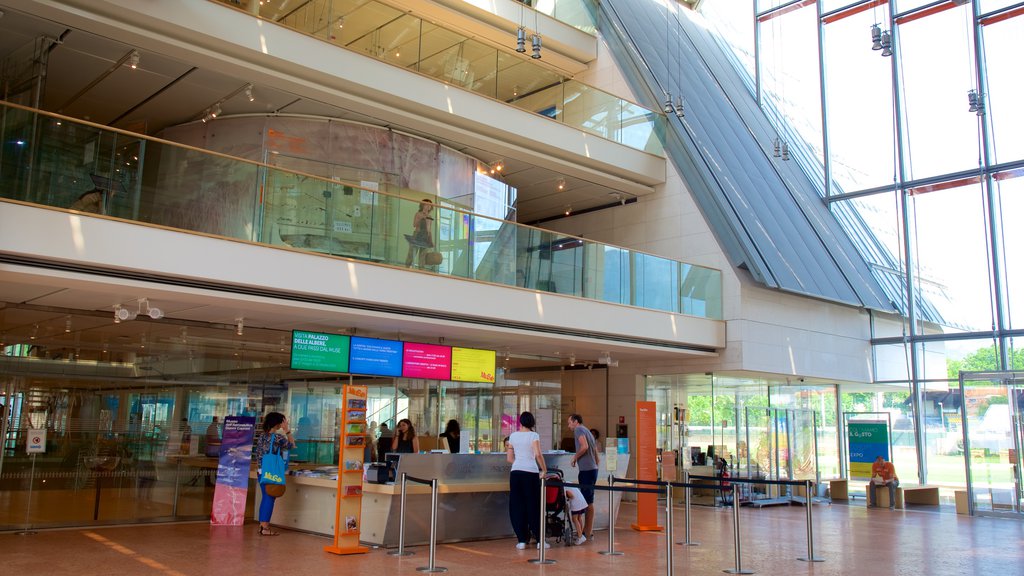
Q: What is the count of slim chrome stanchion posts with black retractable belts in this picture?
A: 8